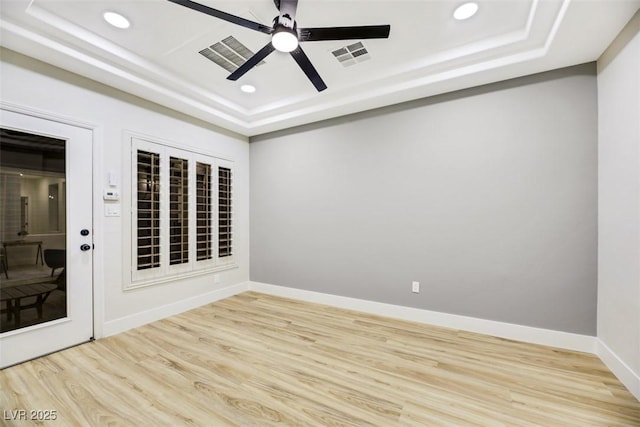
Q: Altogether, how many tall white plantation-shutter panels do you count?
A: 4